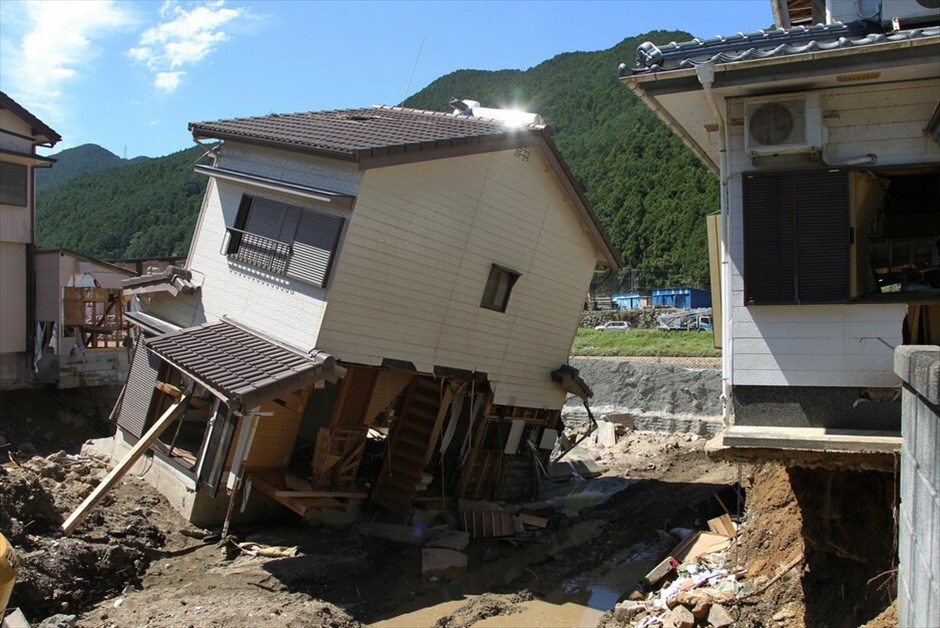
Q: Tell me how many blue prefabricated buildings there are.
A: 2